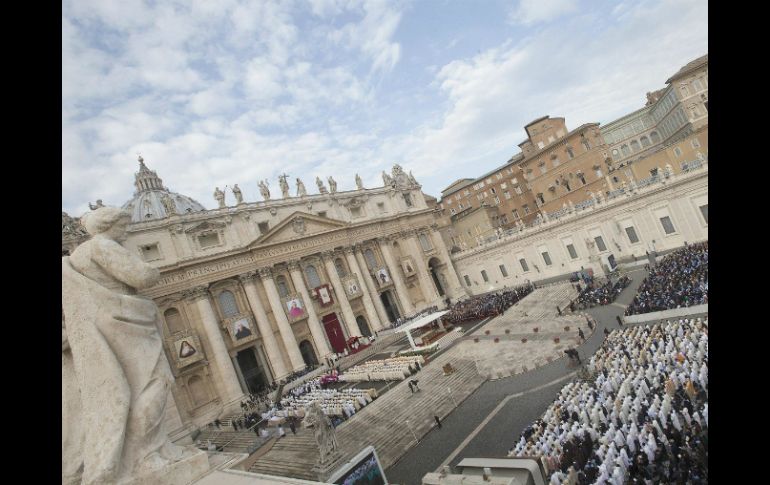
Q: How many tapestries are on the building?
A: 7